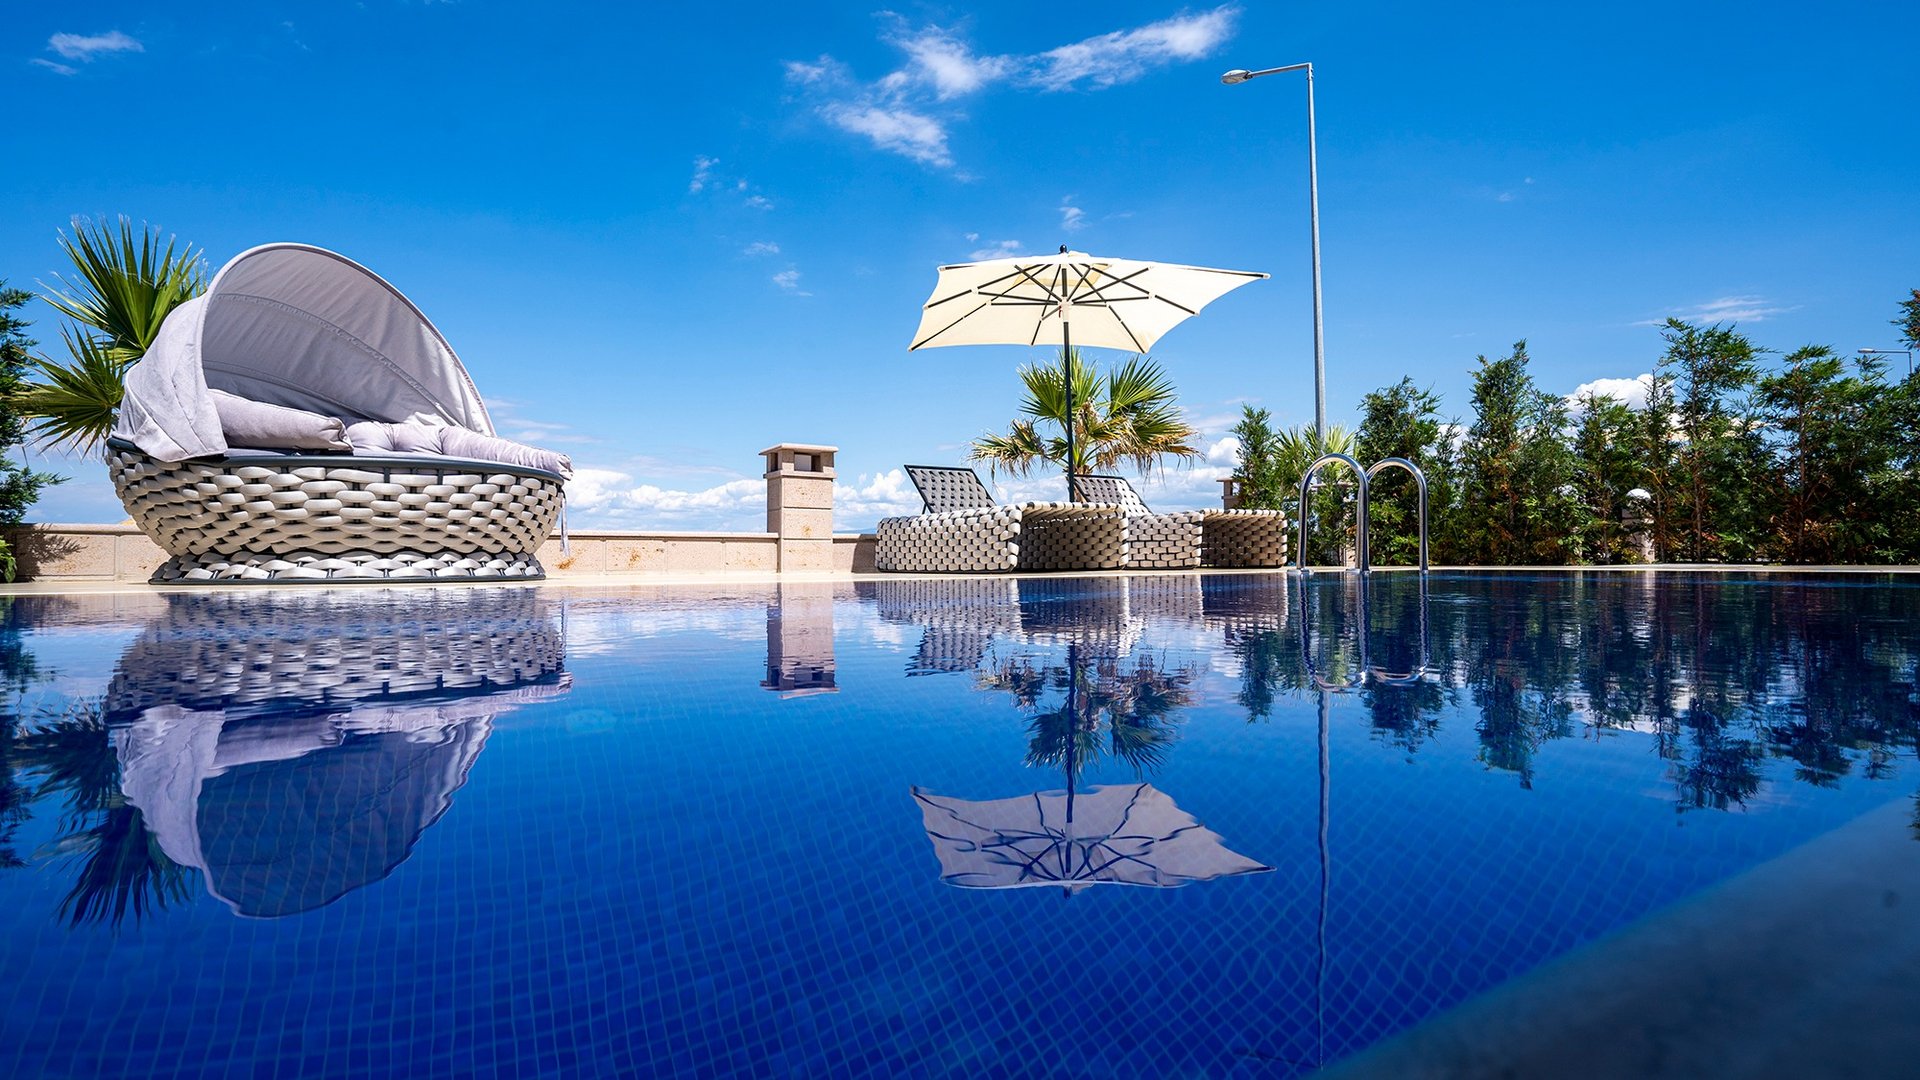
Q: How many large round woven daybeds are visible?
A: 1